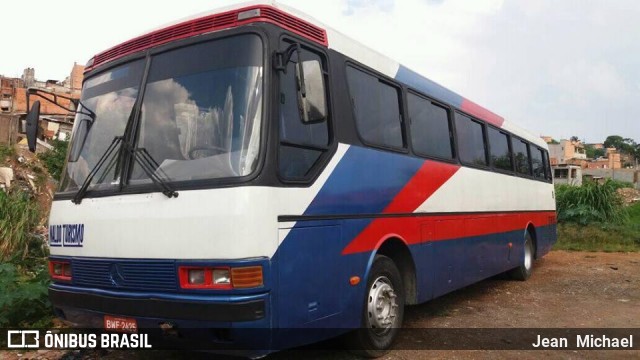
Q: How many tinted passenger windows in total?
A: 7